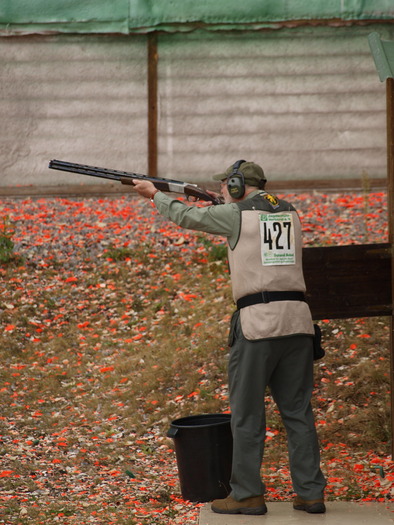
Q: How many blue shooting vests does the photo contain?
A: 0